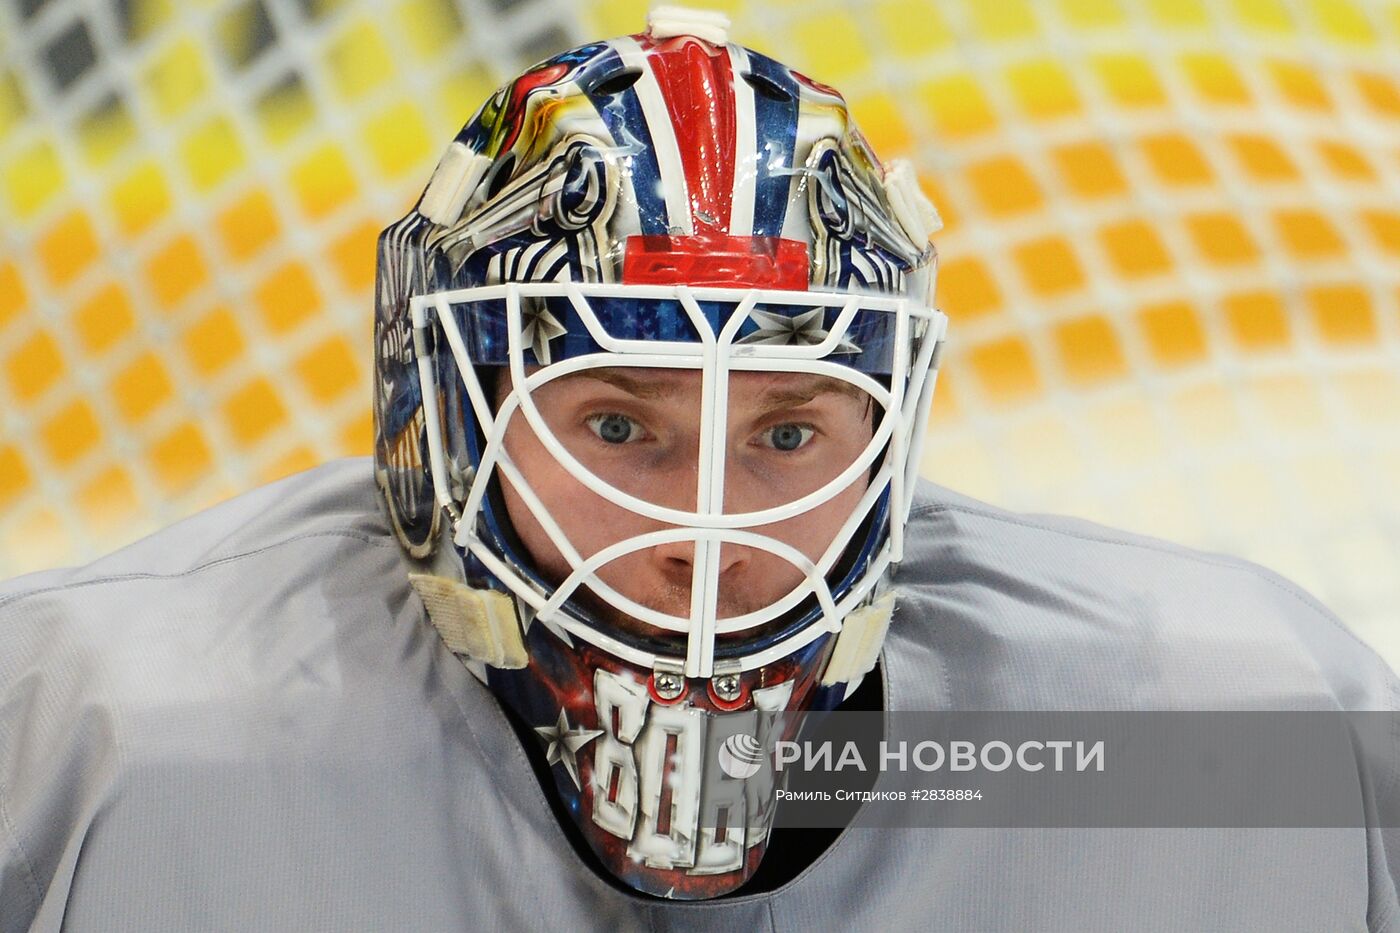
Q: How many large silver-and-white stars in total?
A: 3